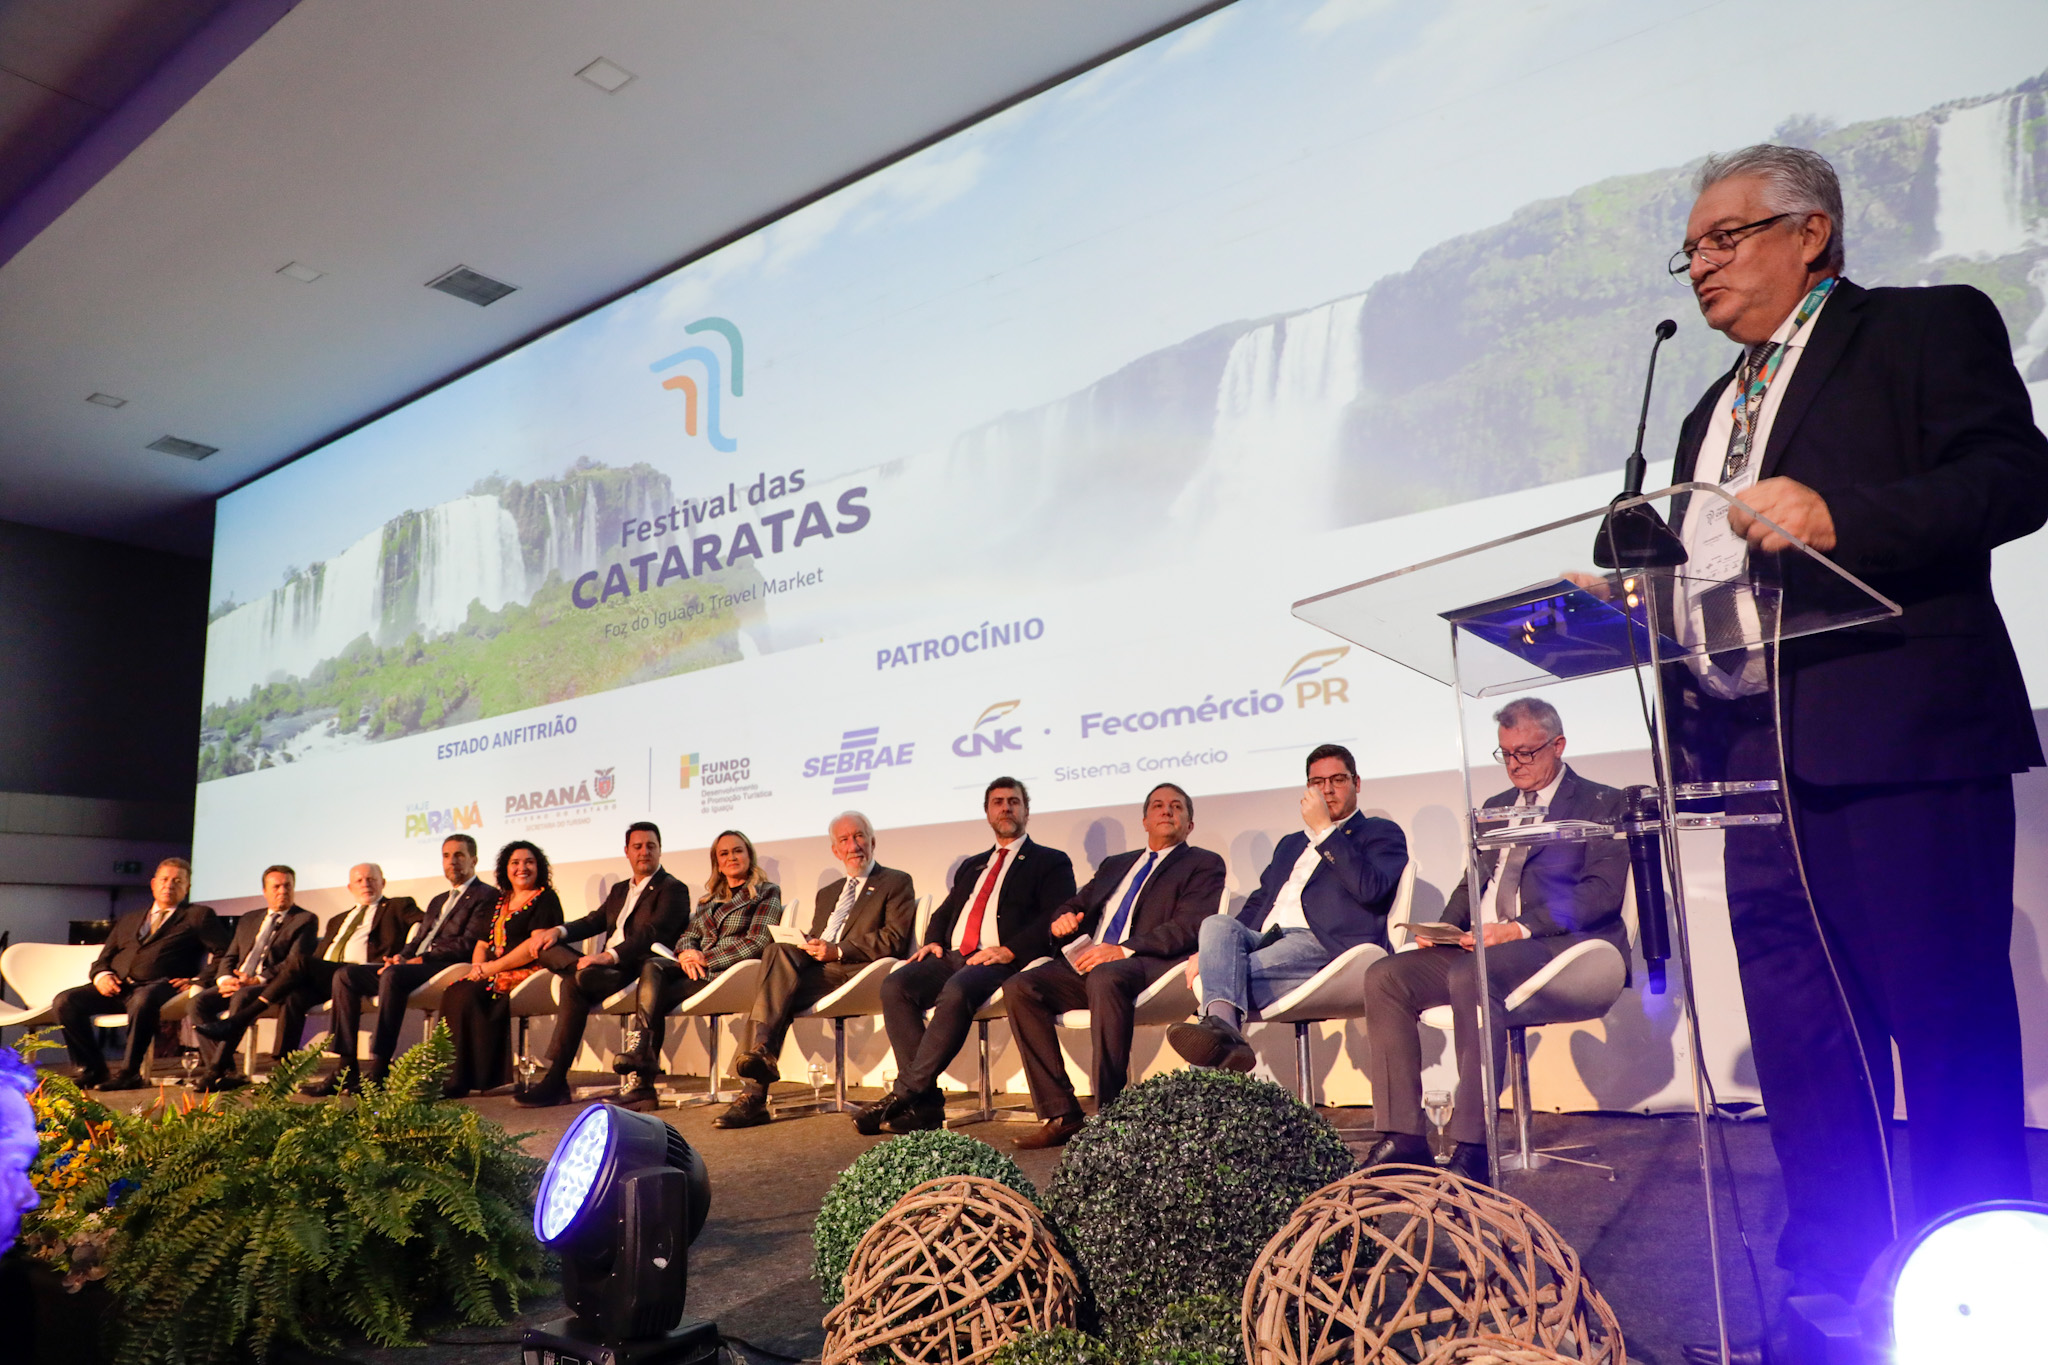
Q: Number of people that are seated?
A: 12